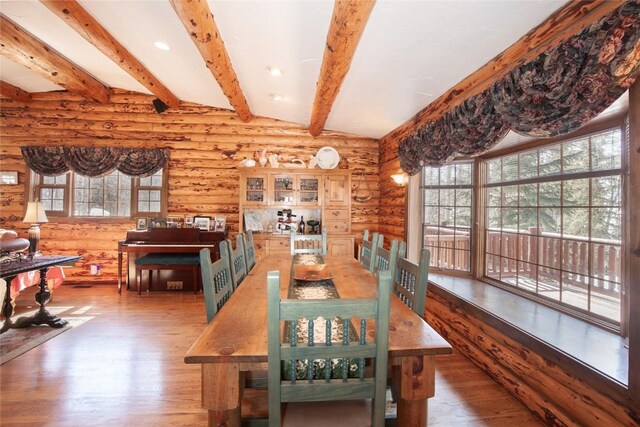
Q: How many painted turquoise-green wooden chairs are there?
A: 8